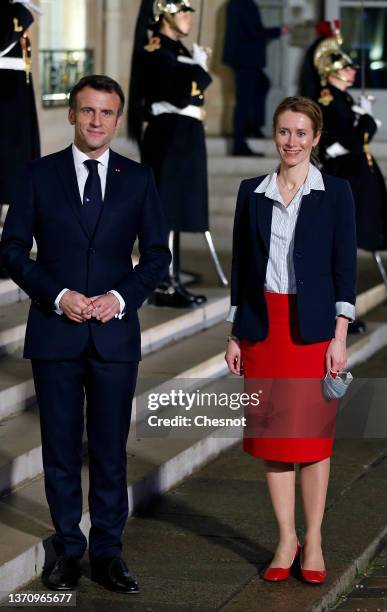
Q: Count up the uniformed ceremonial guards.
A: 3